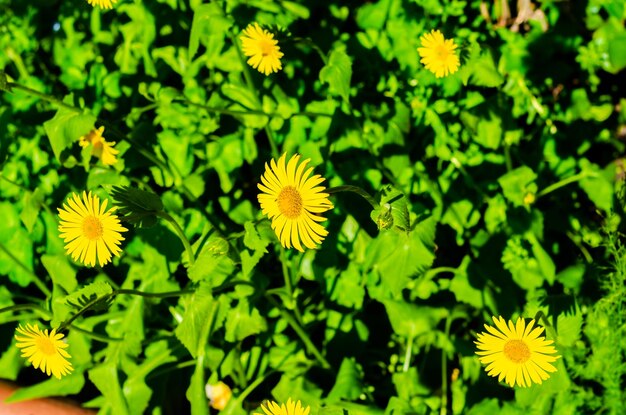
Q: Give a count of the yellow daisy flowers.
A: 9